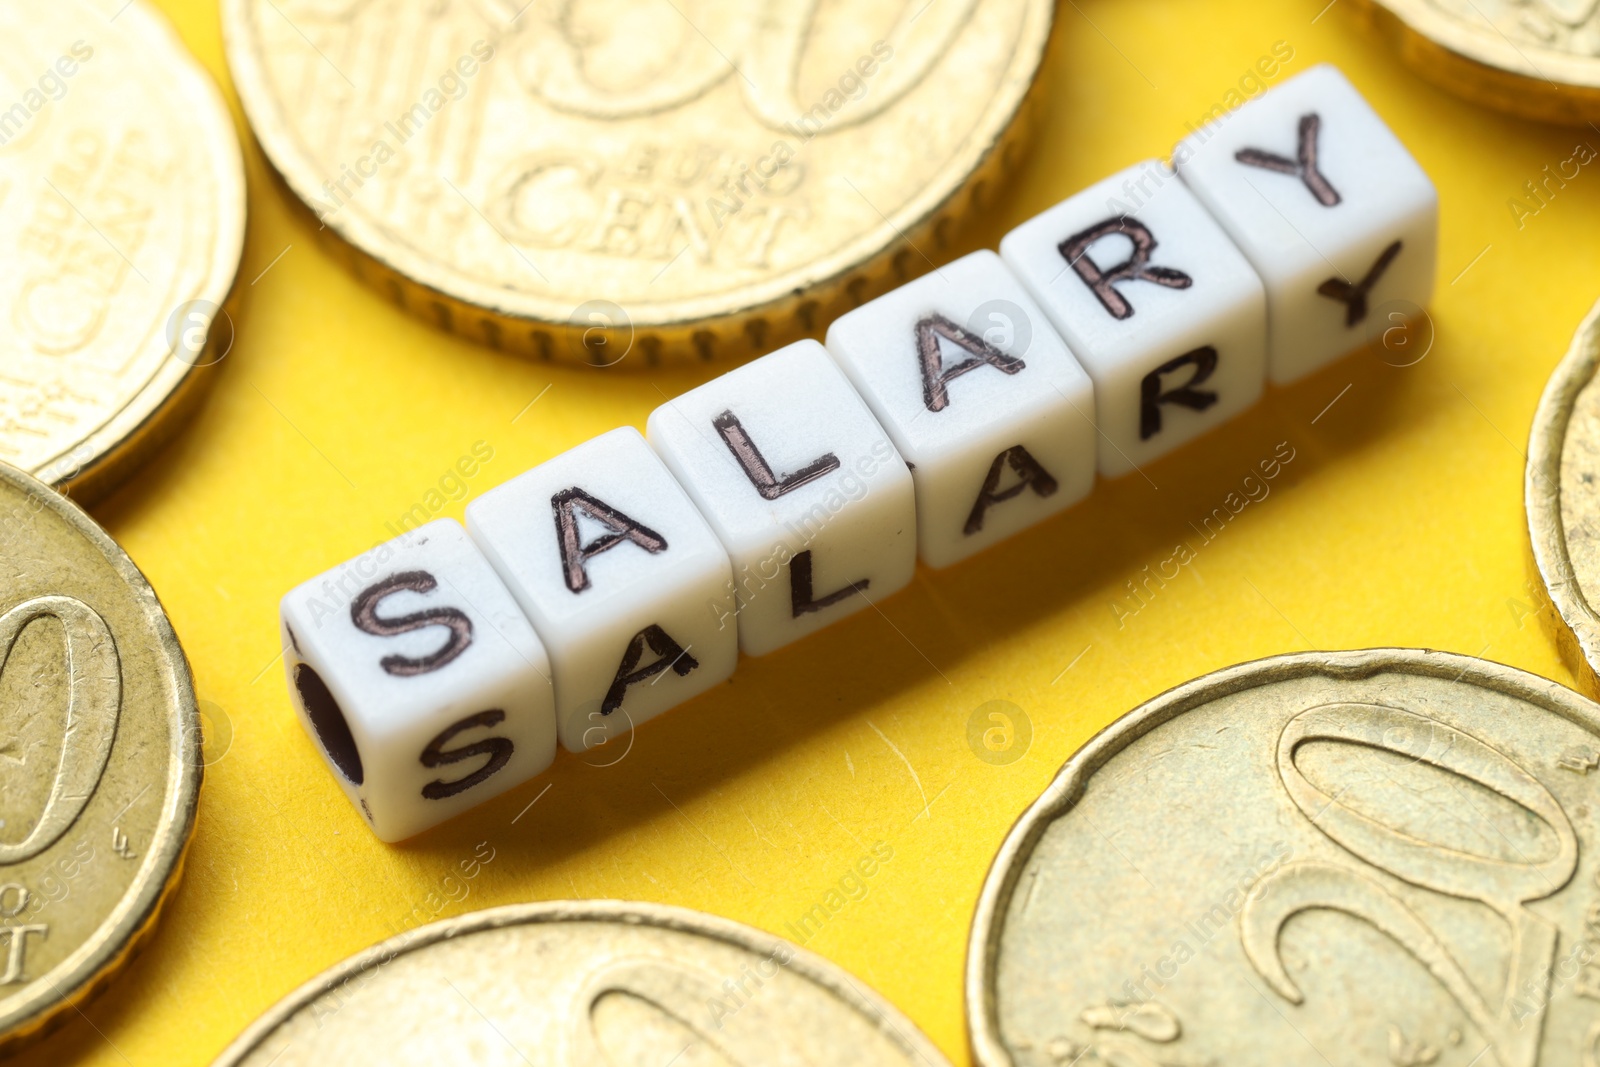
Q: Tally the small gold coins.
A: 7